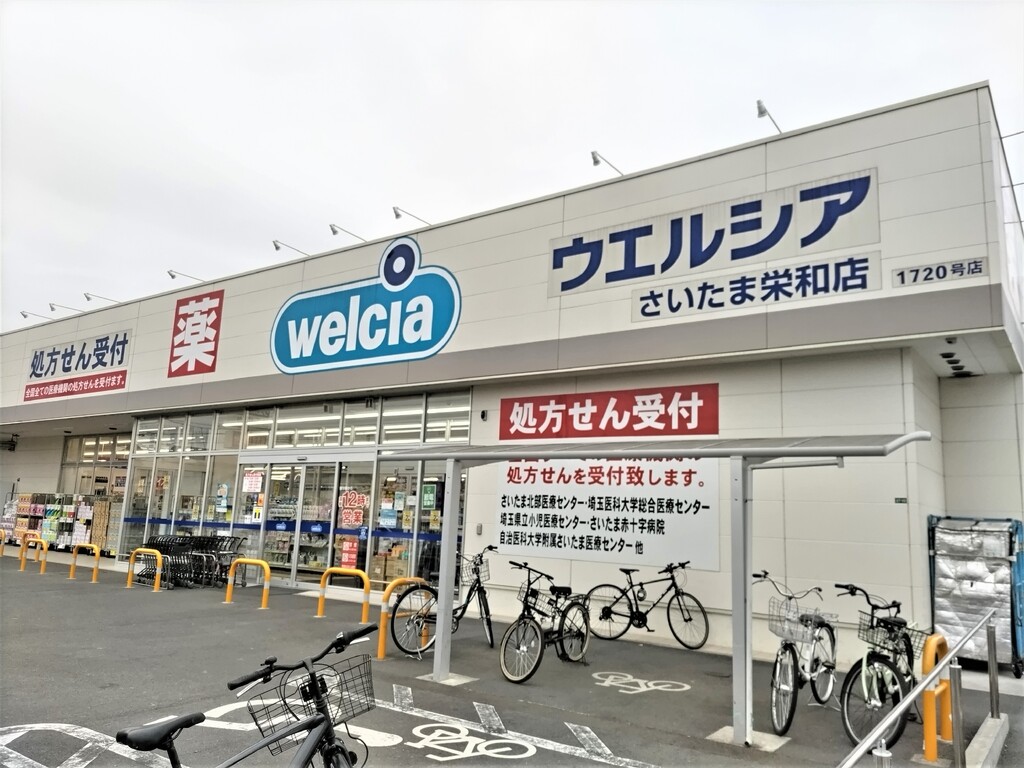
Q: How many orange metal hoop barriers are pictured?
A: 9